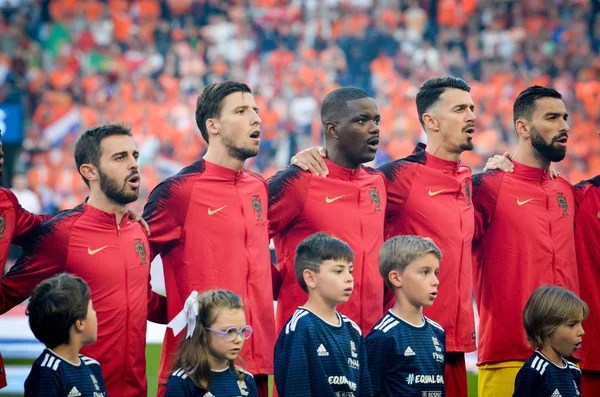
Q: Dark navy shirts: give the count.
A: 5